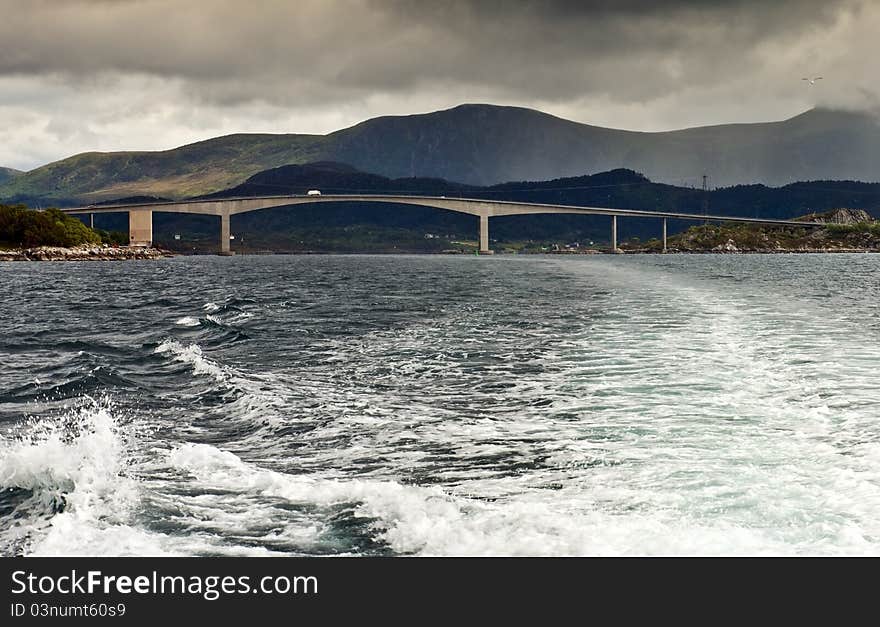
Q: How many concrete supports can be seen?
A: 6